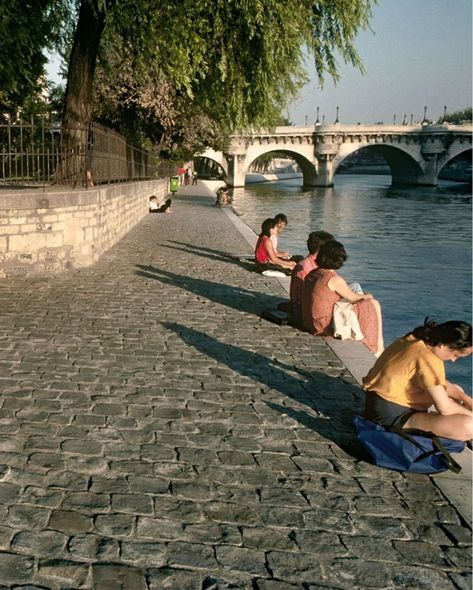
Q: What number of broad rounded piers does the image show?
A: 3